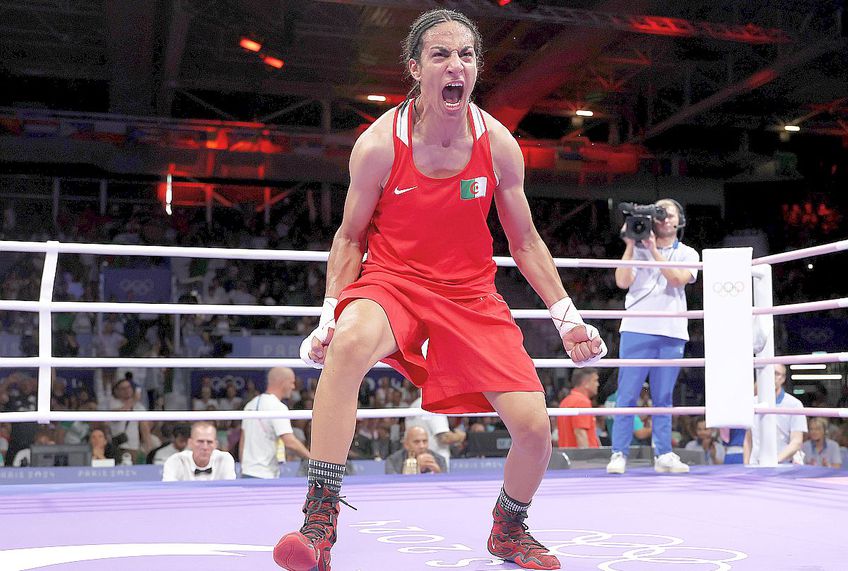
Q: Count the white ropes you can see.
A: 4